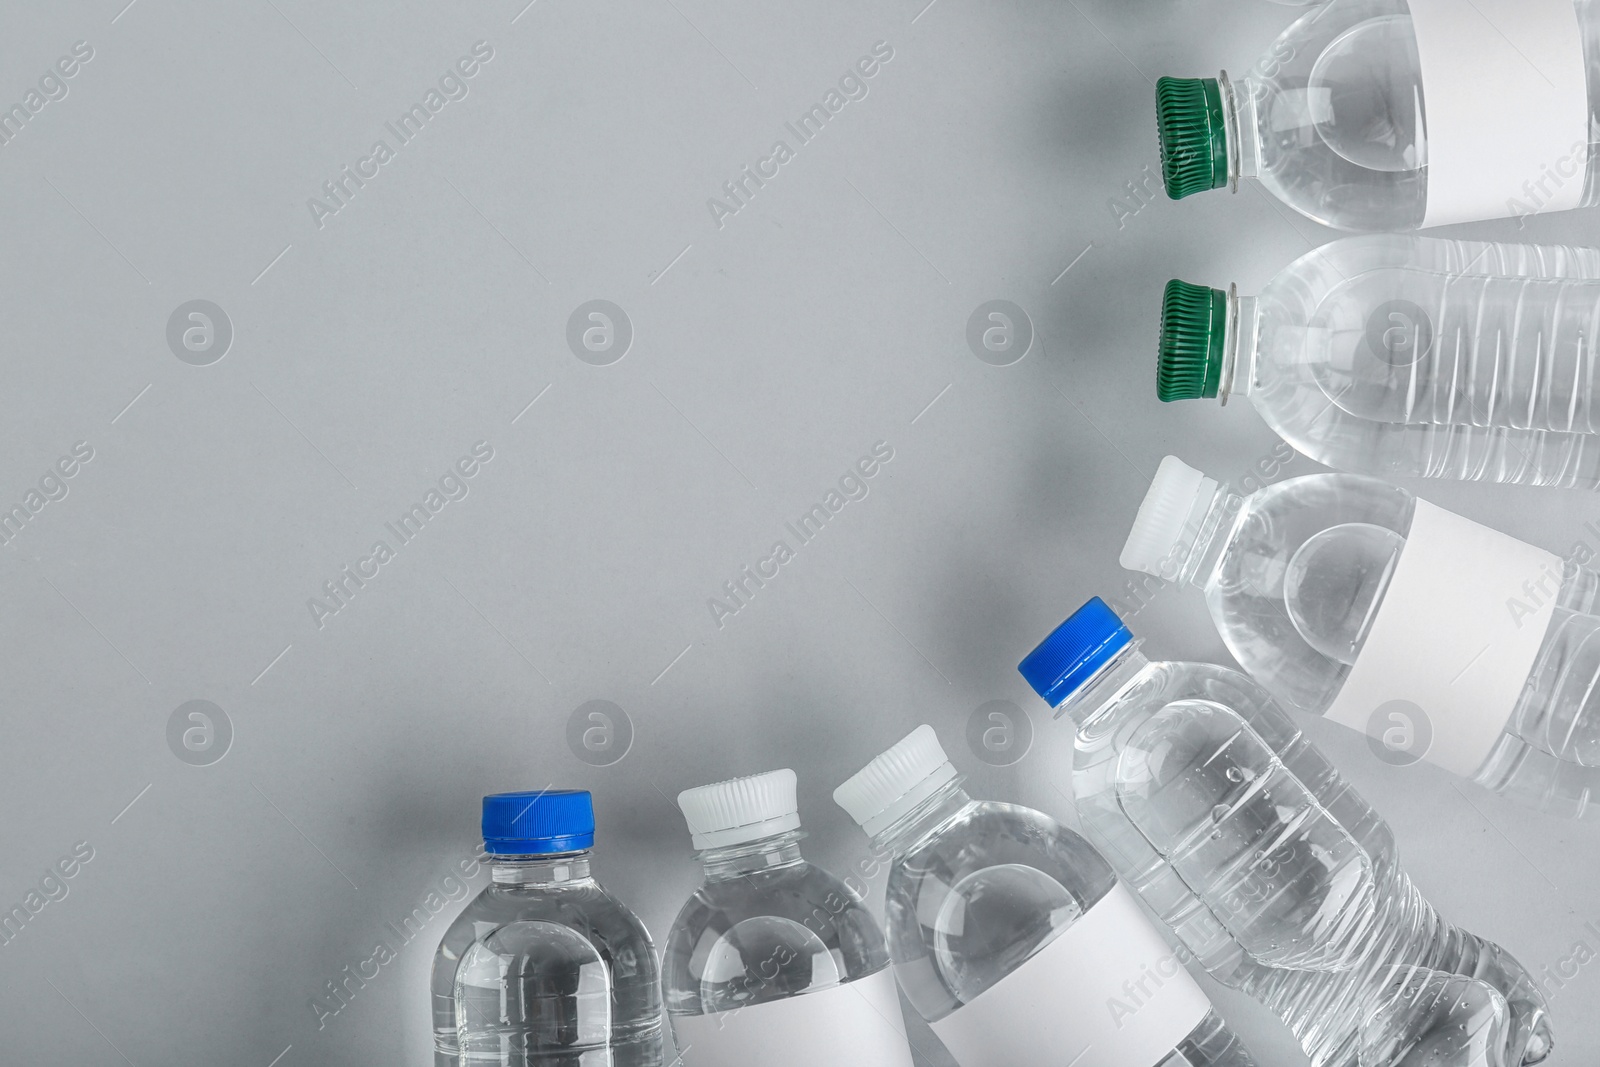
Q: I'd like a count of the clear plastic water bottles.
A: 7